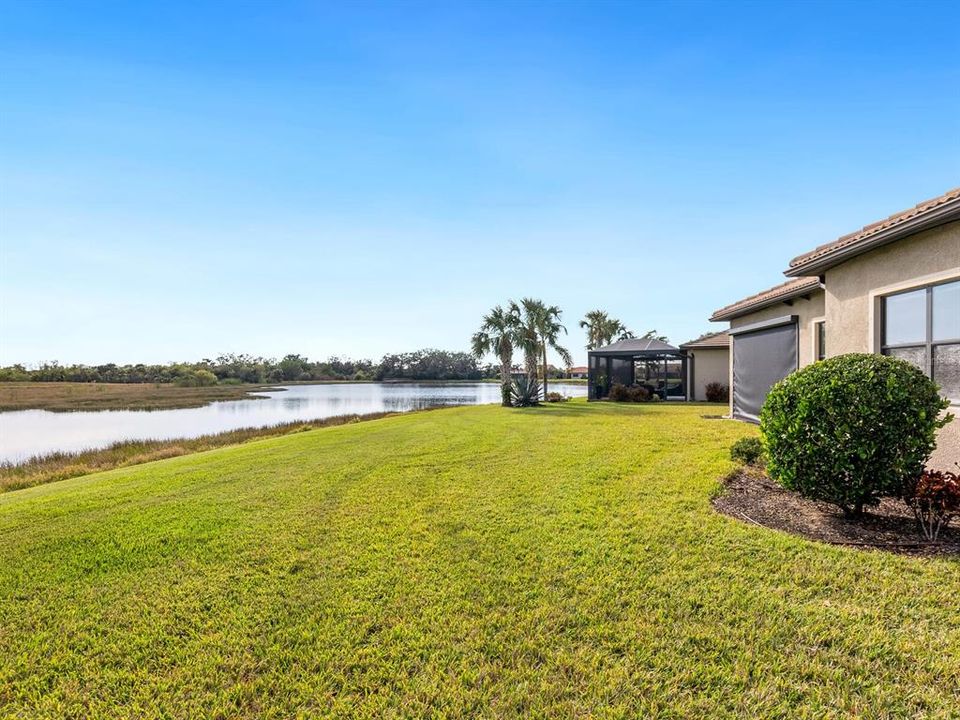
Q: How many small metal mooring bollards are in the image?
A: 0